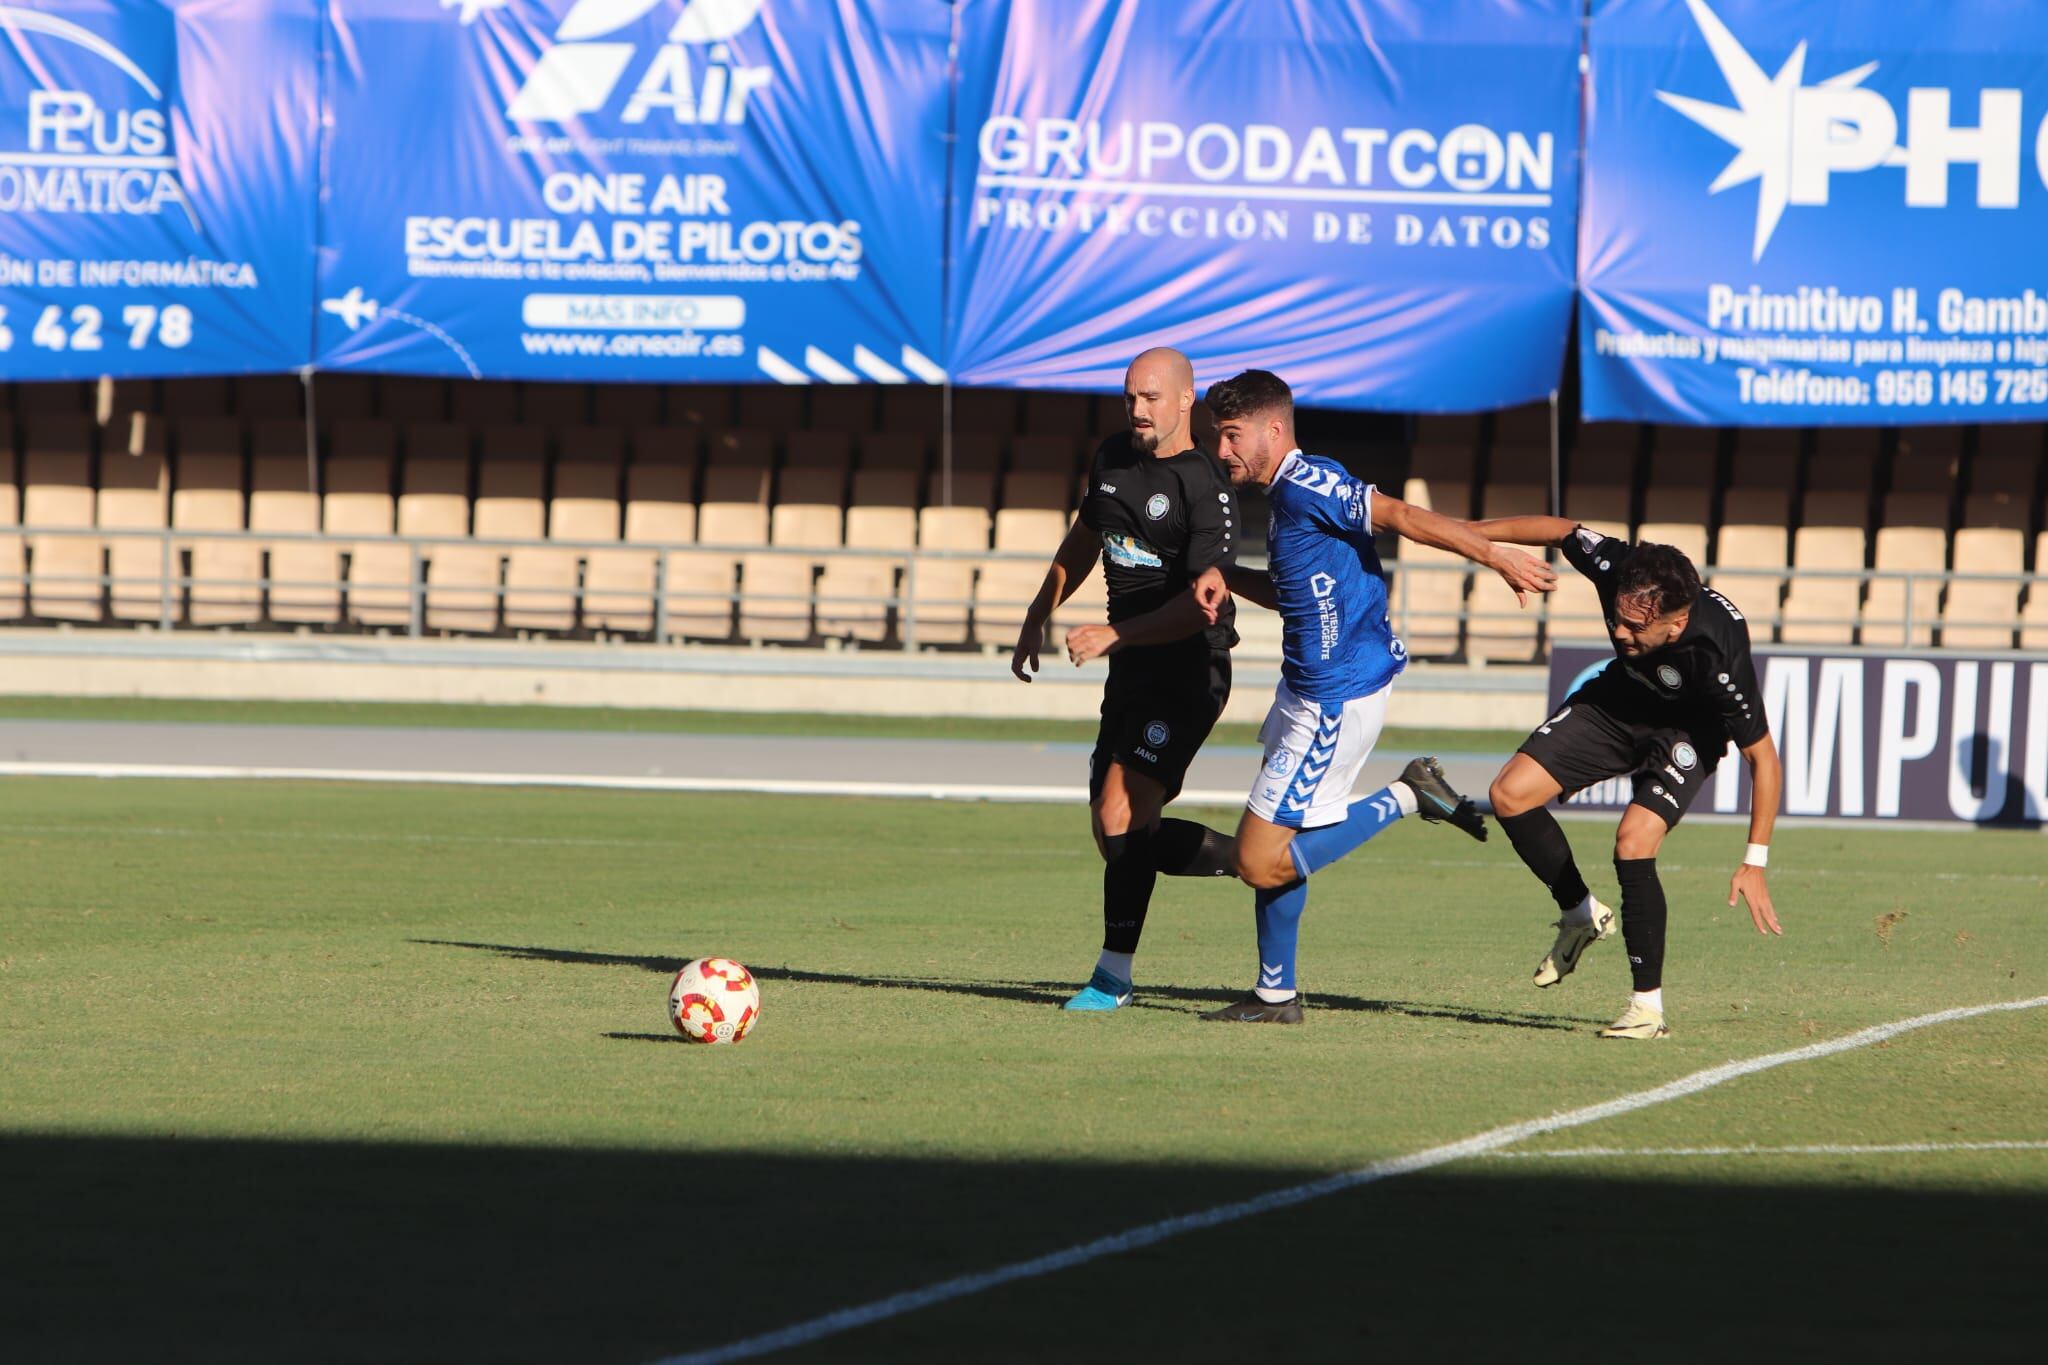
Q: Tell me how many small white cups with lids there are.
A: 0